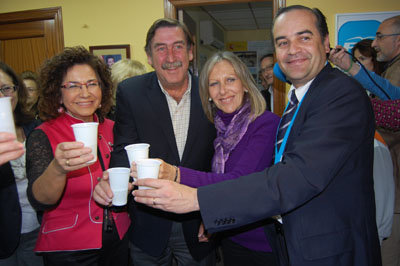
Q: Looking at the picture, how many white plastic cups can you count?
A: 5